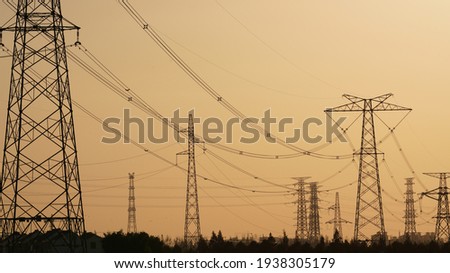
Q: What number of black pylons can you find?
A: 9